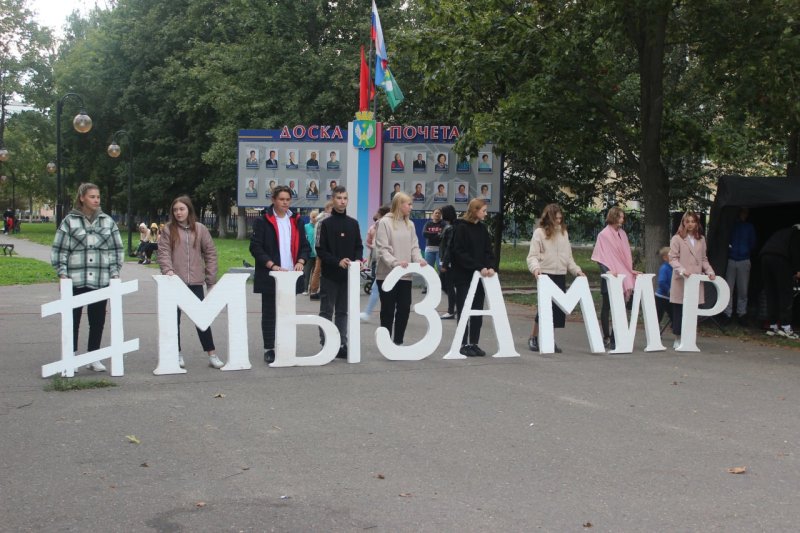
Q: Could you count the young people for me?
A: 9